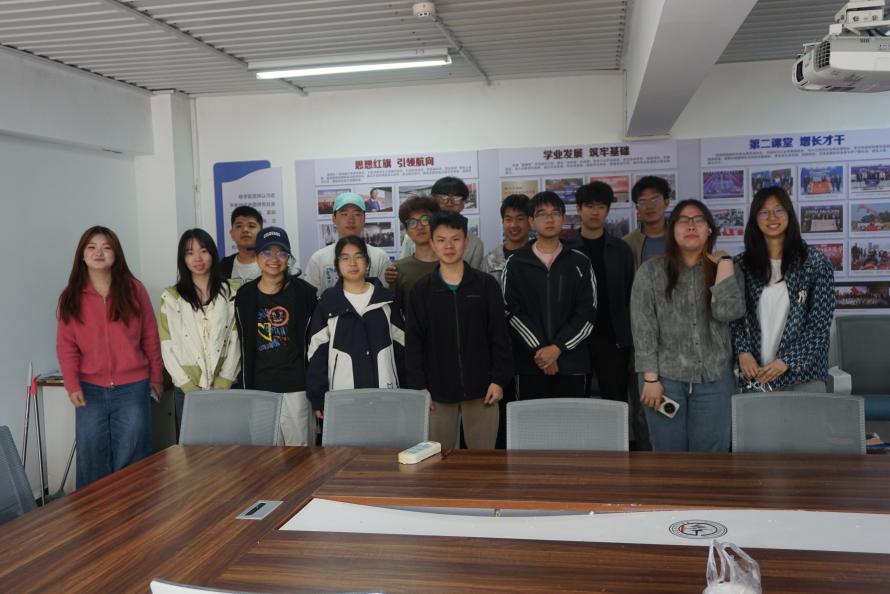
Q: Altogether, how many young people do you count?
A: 15